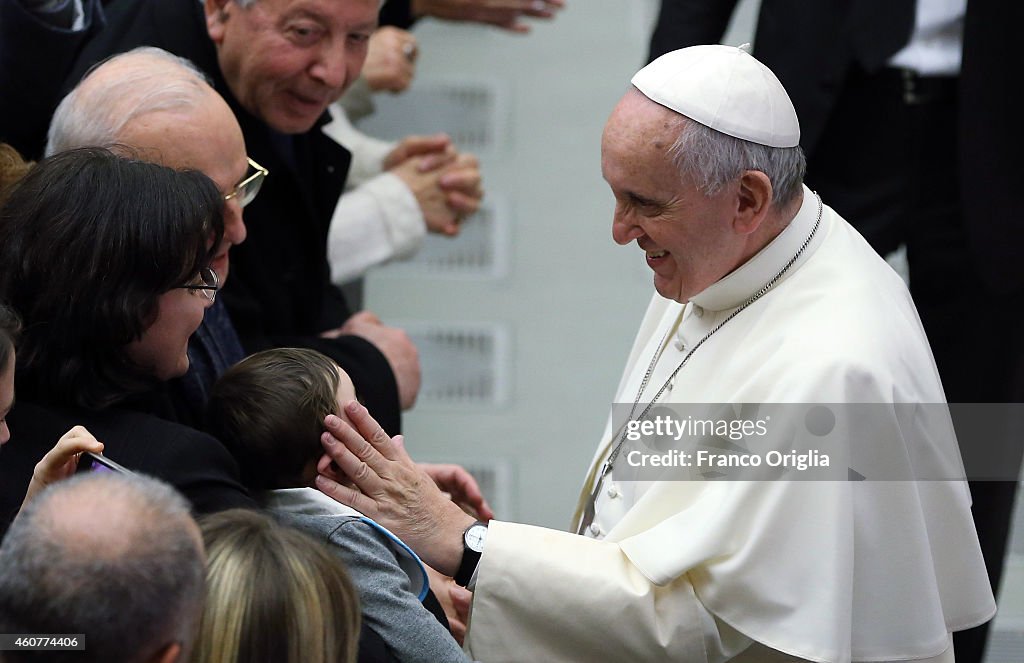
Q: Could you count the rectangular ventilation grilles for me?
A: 4